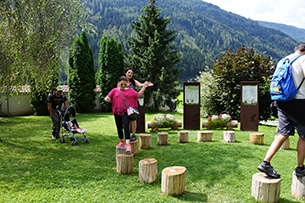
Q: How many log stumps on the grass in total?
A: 14